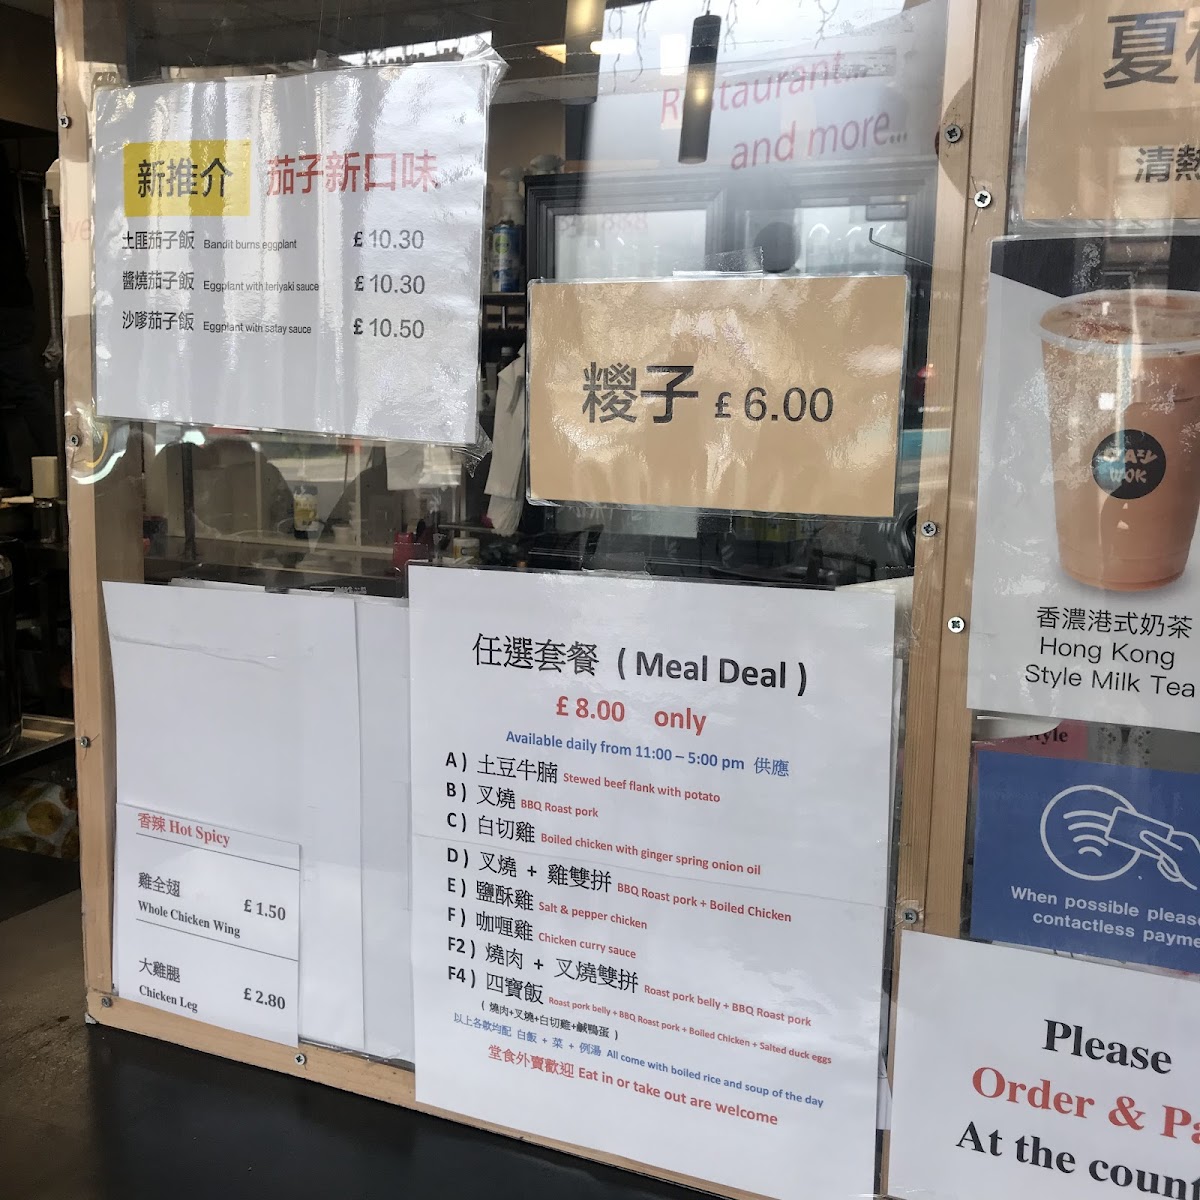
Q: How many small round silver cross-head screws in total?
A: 10